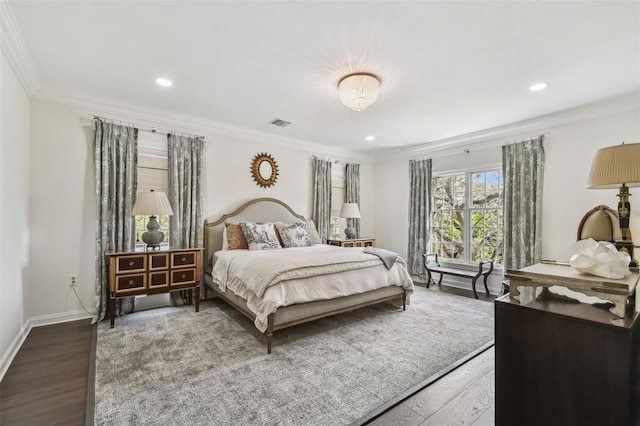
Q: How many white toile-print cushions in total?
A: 2